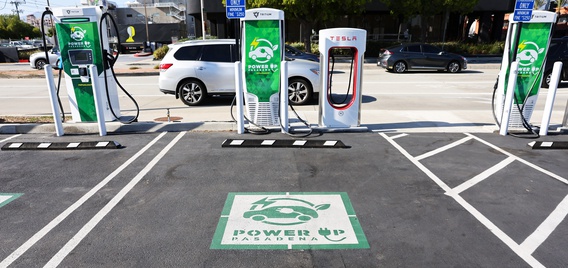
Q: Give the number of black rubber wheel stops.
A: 3